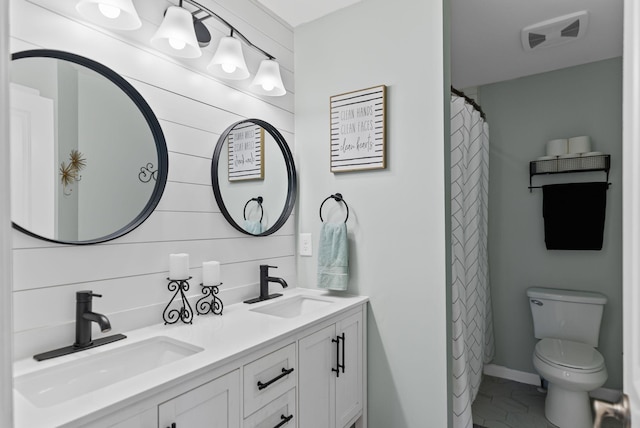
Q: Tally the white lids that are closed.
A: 1